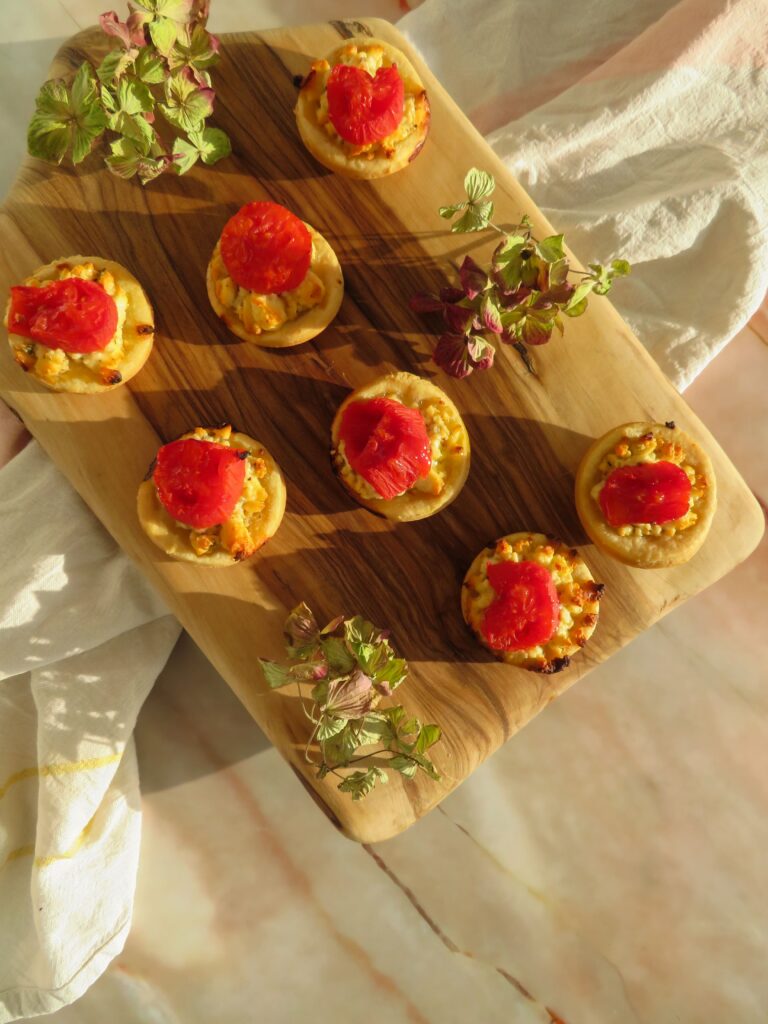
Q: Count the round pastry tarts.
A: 7